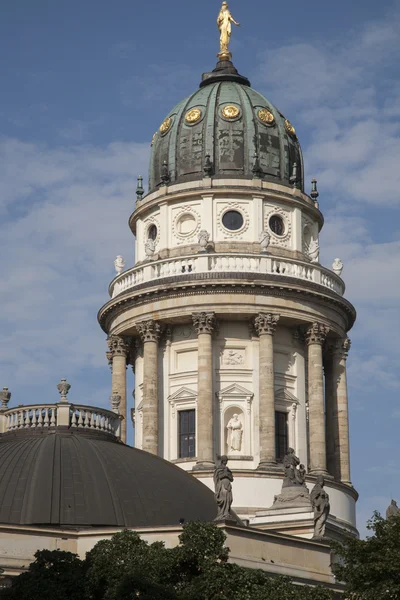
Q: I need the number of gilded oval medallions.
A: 6